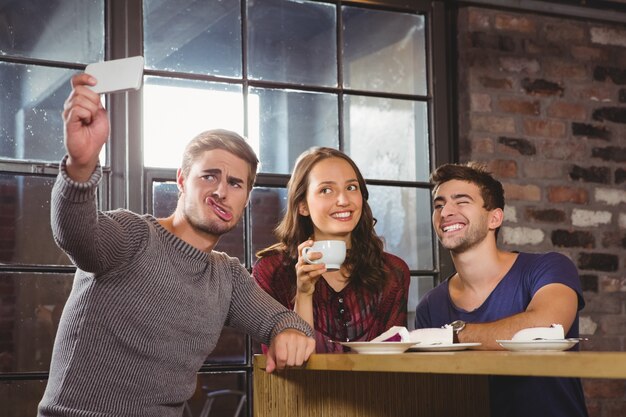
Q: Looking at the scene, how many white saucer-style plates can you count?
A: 3